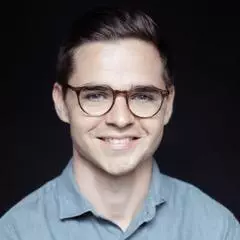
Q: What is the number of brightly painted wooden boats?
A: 0